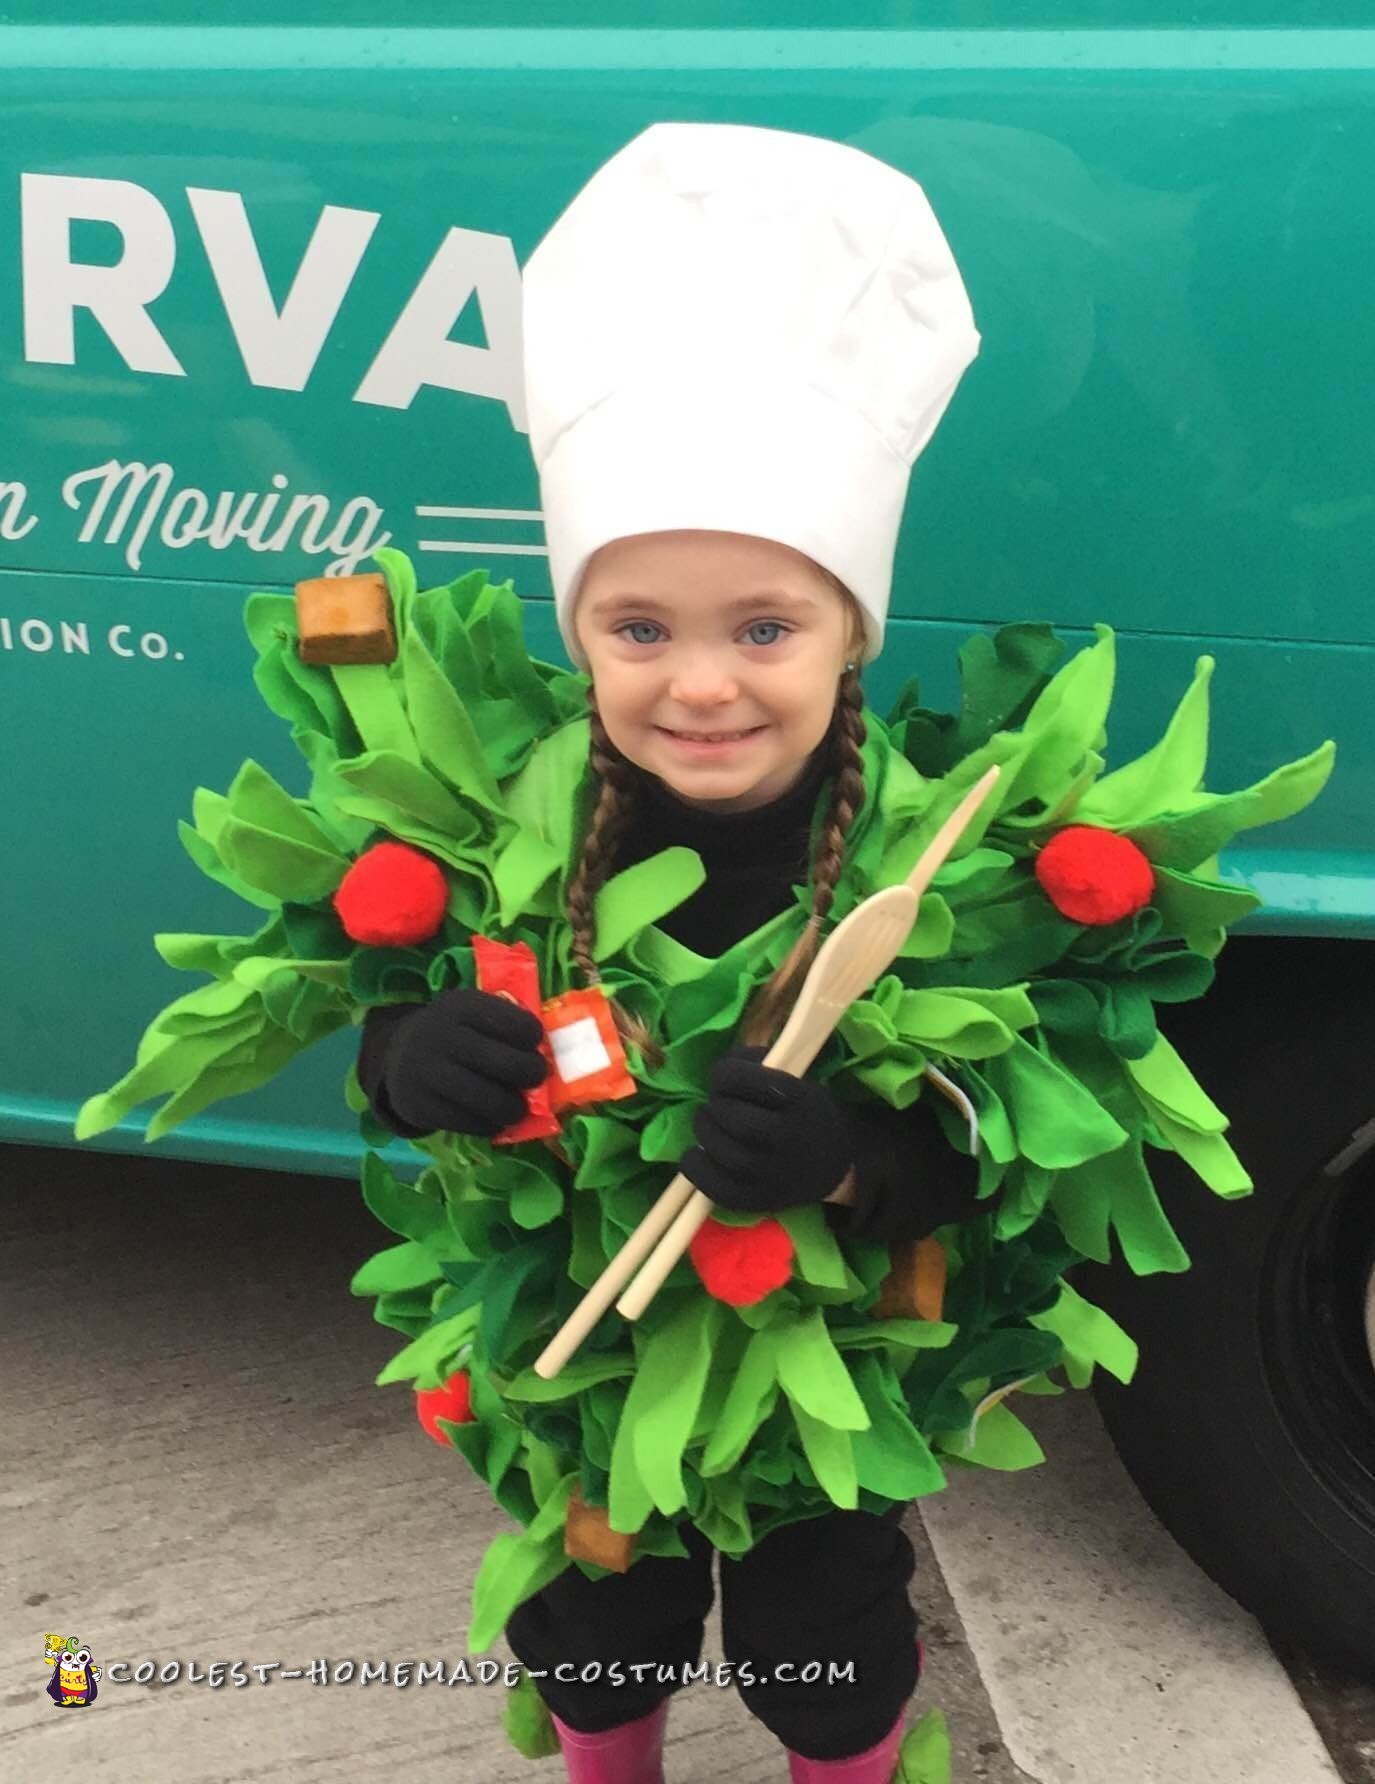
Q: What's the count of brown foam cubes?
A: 3